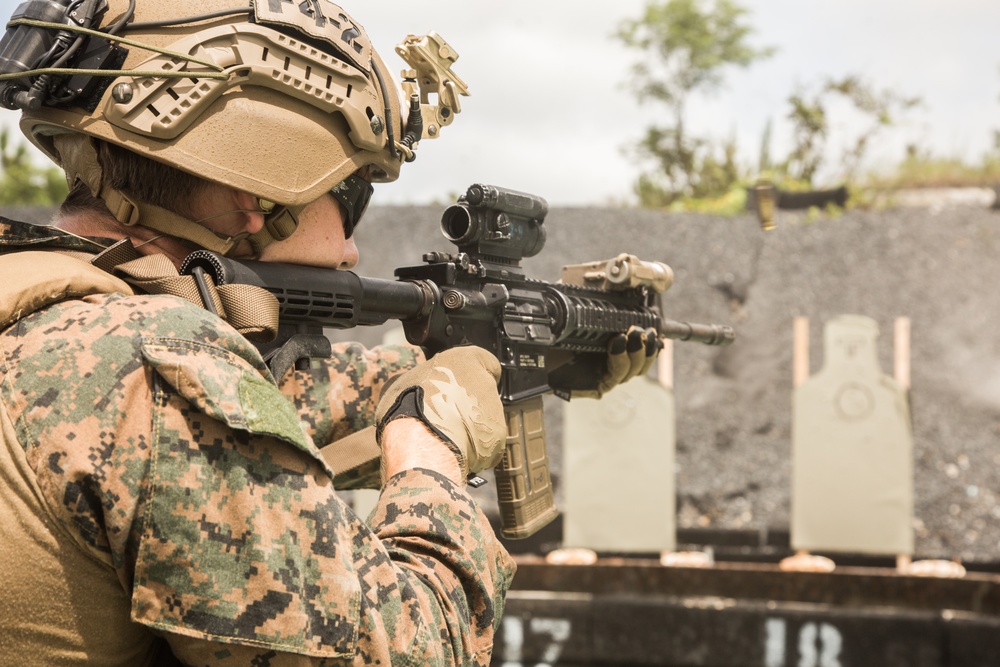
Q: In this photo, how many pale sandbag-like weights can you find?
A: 4